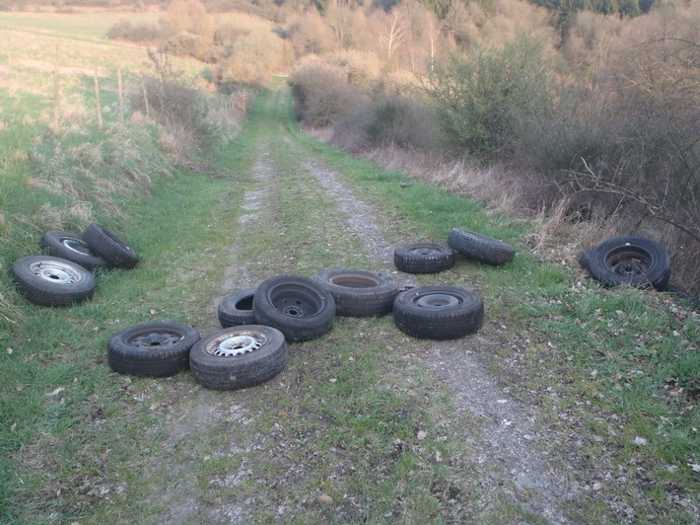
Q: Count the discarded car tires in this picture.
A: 12